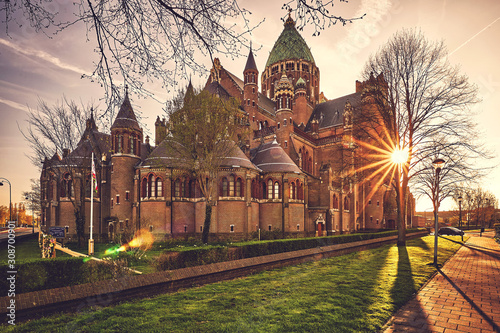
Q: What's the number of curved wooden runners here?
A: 0